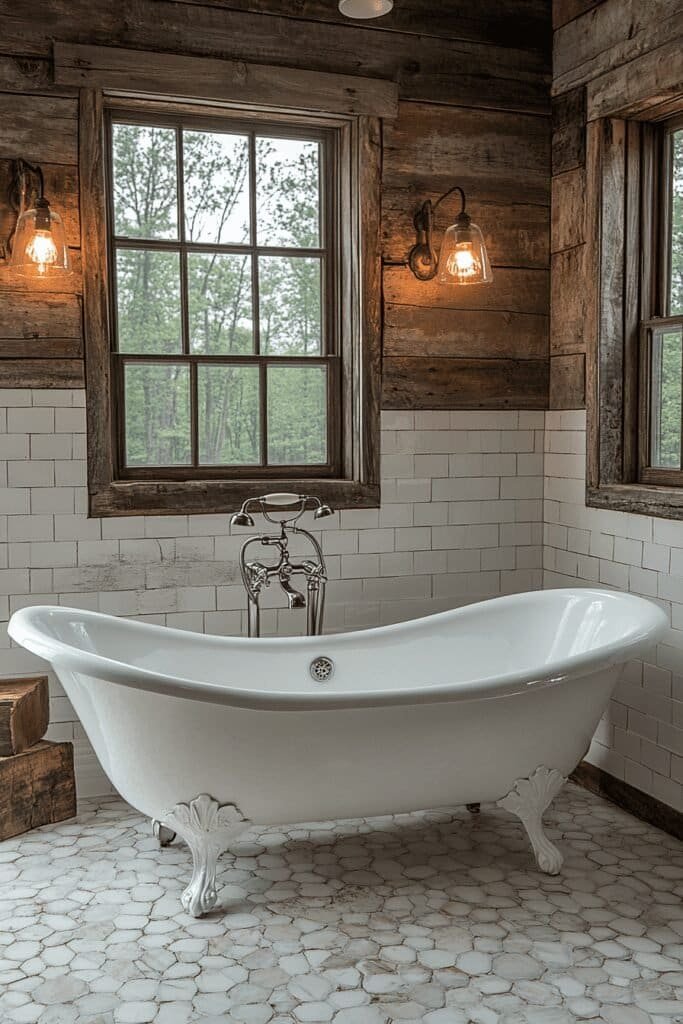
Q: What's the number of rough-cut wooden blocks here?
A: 2